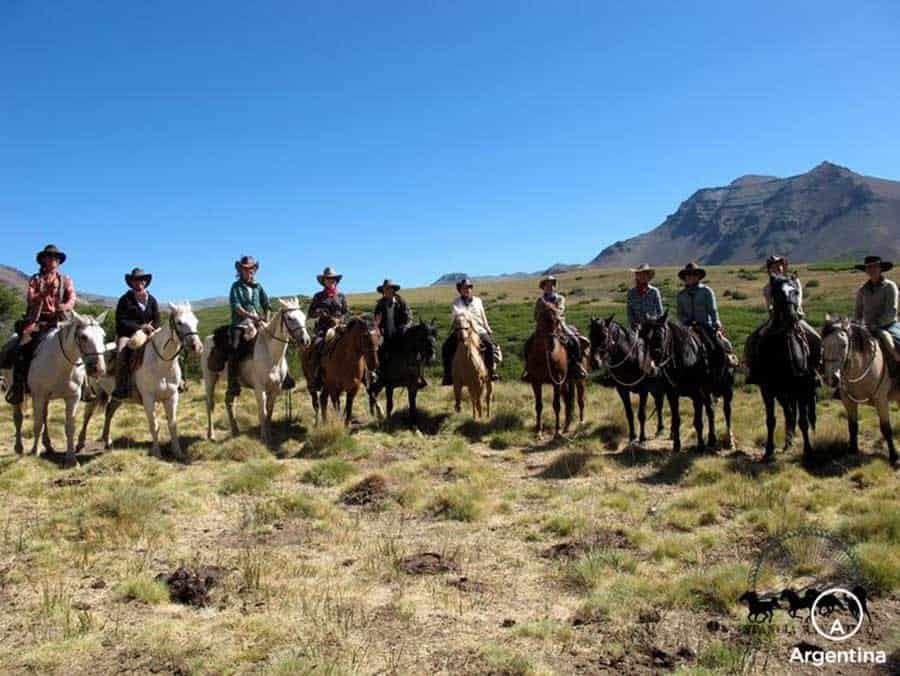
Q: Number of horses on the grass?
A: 11